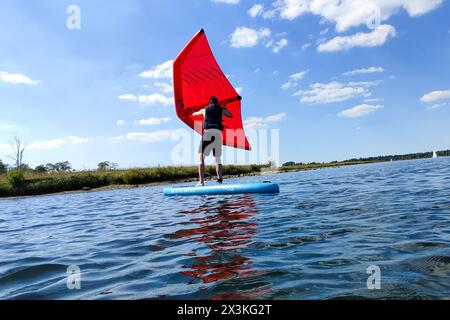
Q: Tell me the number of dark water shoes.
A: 1